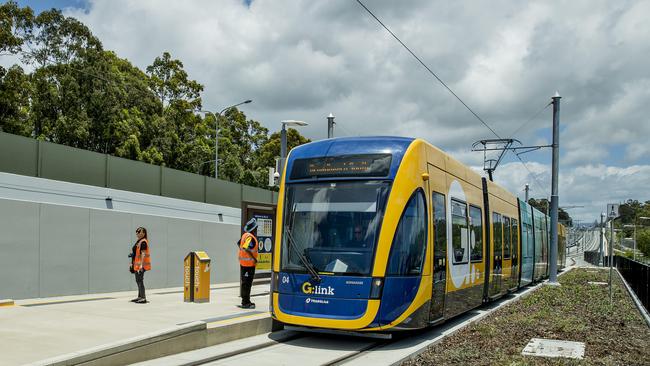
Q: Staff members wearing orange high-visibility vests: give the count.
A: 2